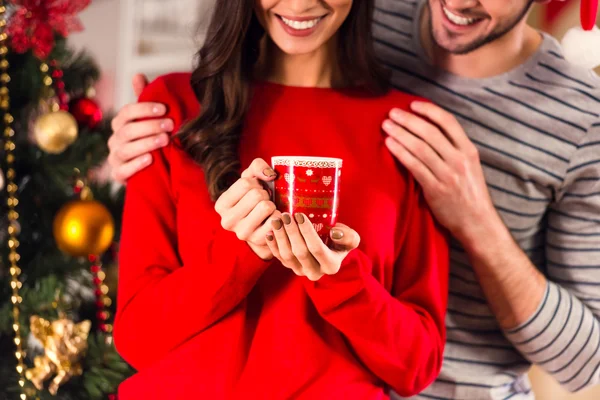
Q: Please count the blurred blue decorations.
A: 0